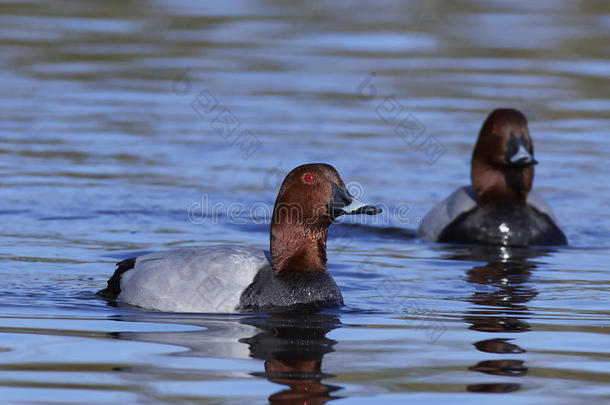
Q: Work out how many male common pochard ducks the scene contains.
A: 2